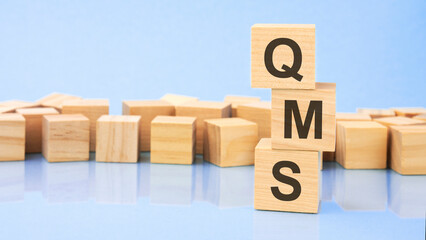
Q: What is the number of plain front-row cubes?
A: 7